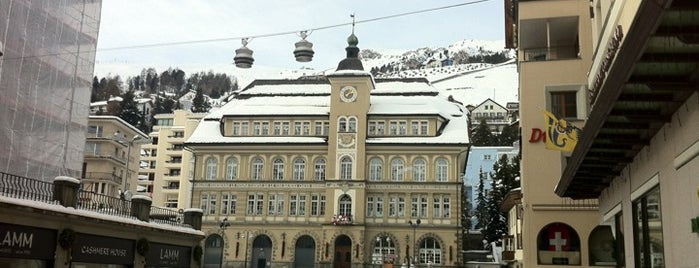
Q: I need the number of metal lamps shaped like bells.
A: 2